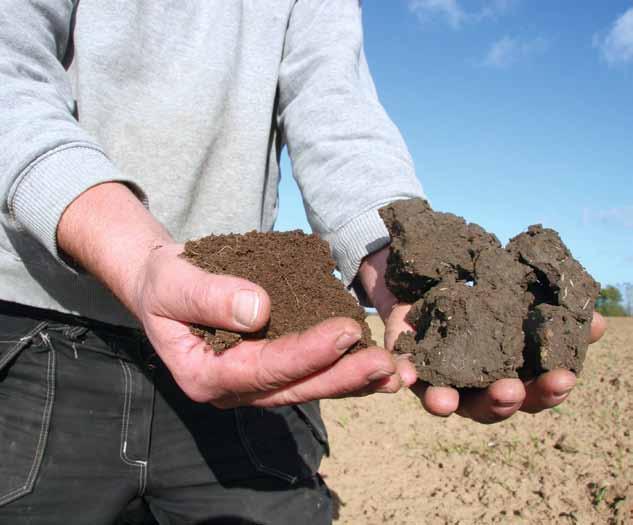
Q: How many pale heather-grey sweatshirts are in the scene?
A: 1